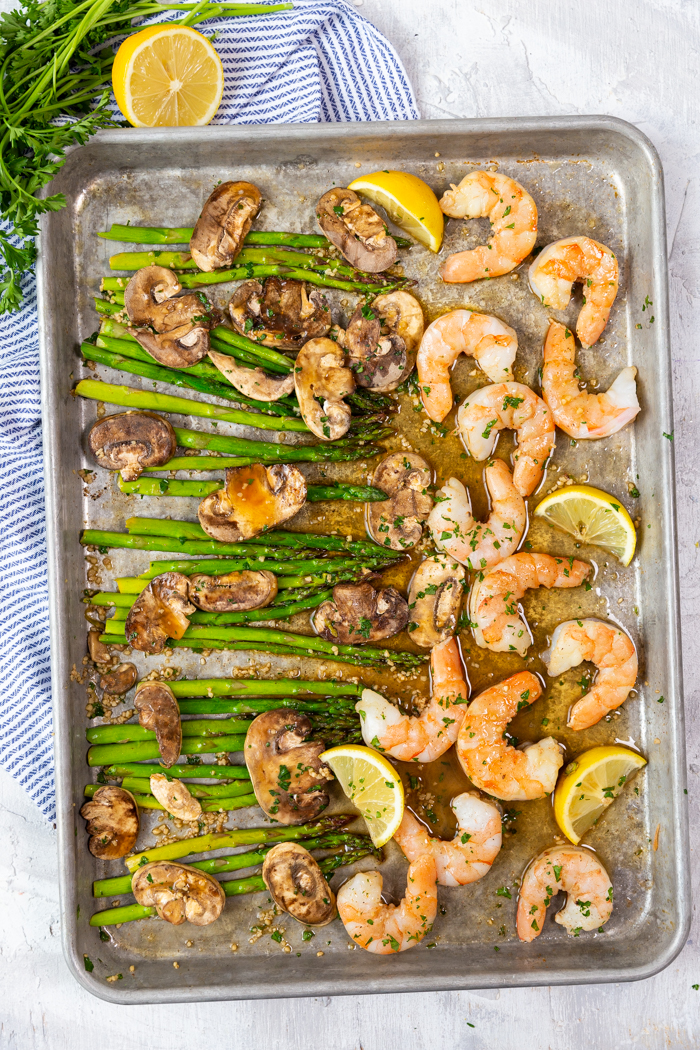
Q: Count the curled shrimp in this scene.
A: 13